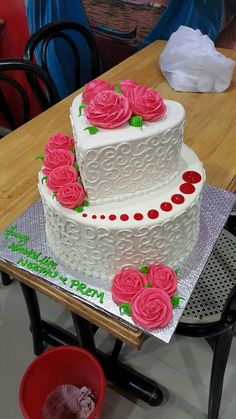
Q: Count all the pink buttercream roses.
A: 11